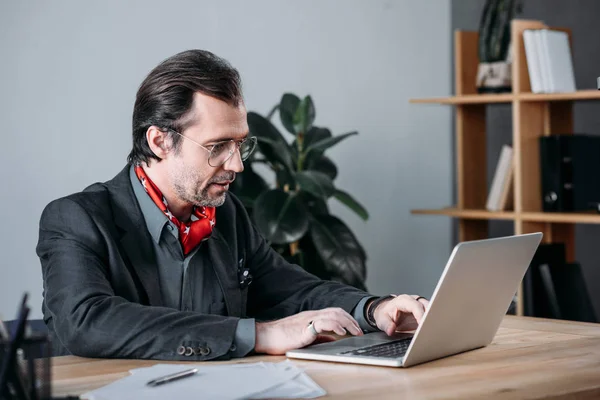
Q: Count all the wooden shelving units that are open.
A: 1